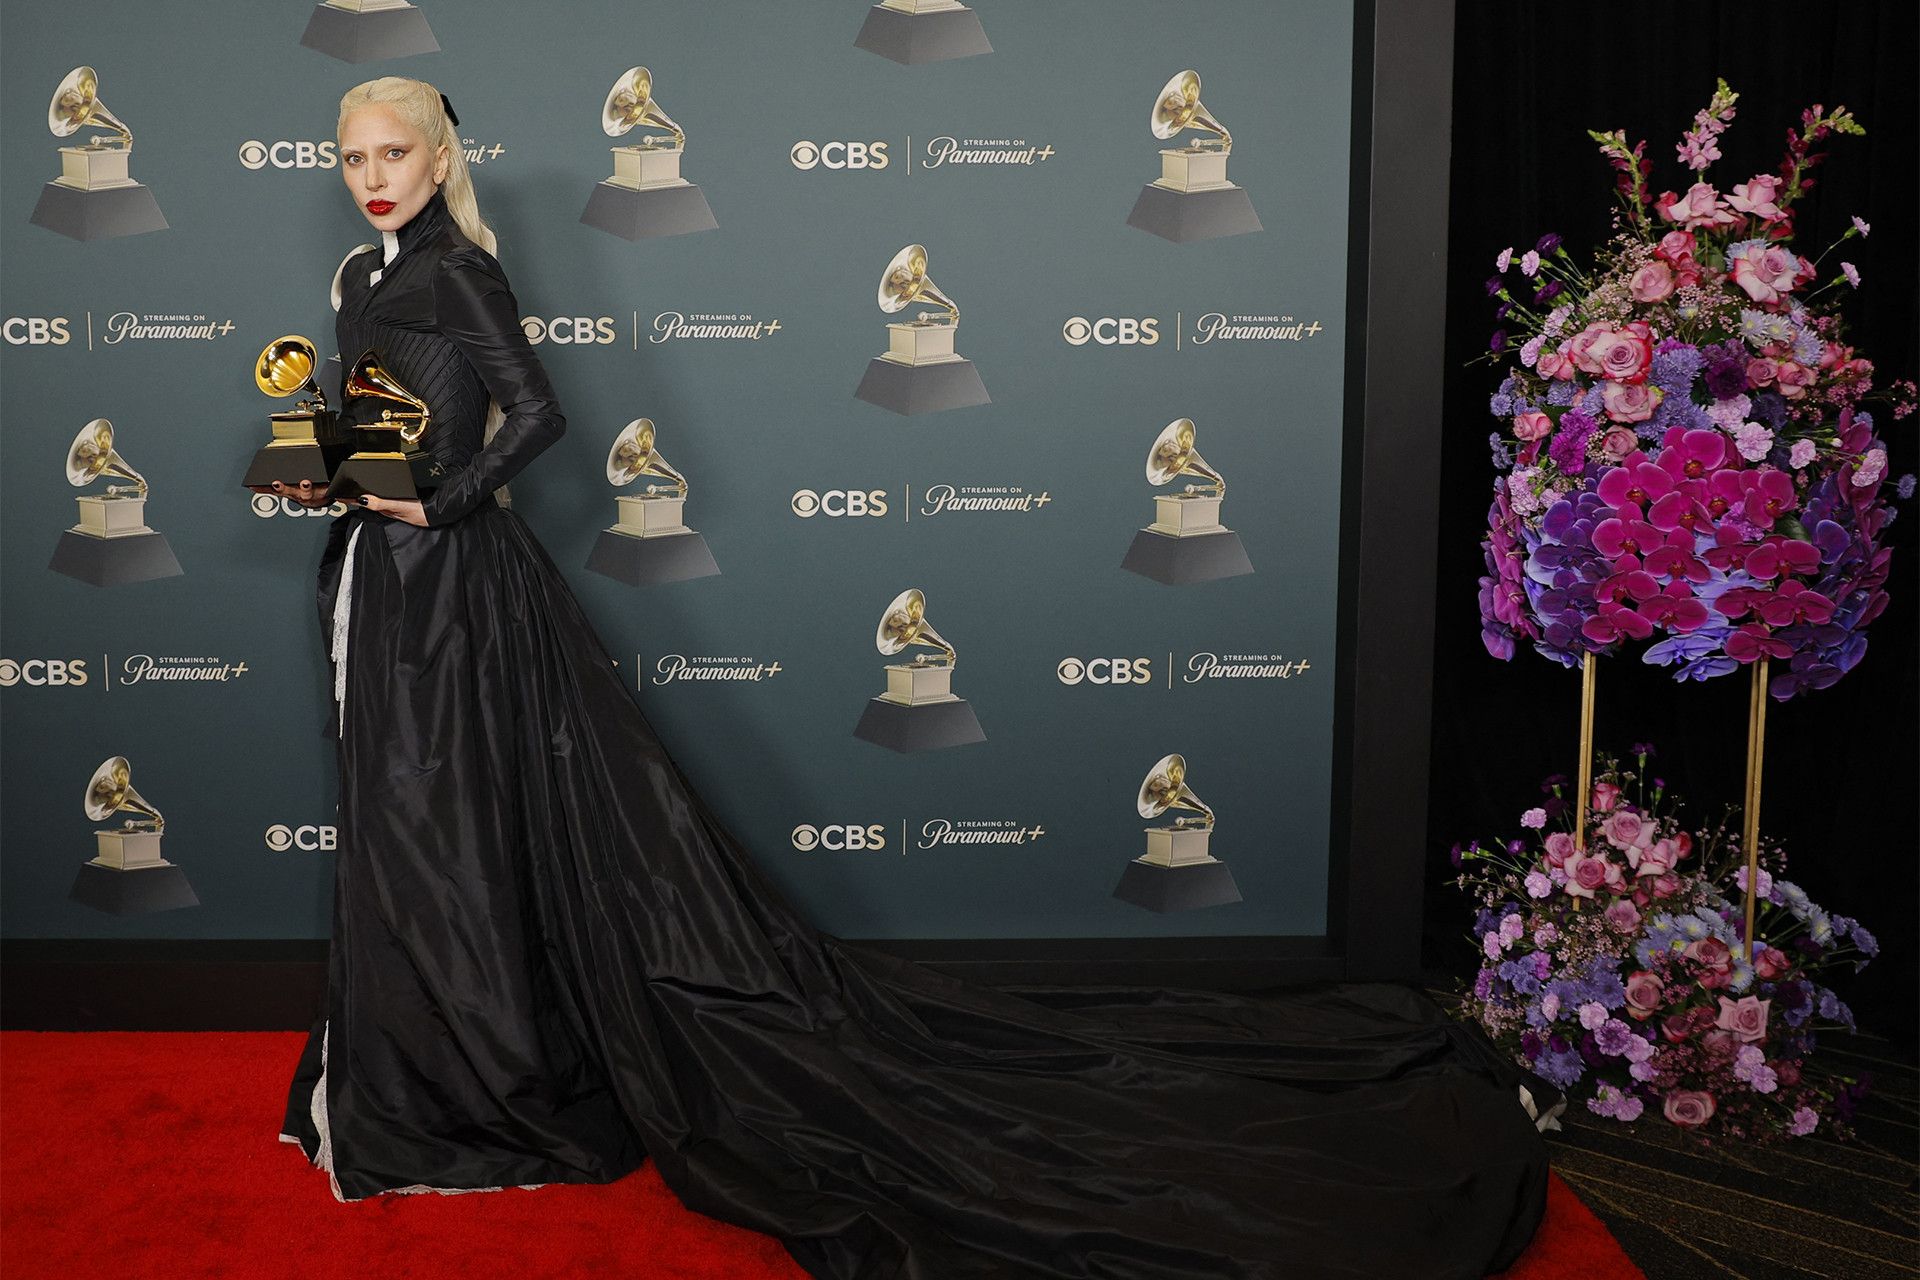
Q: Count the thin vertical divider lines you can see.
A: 9